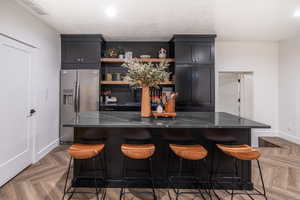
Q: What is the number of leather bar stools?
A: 4